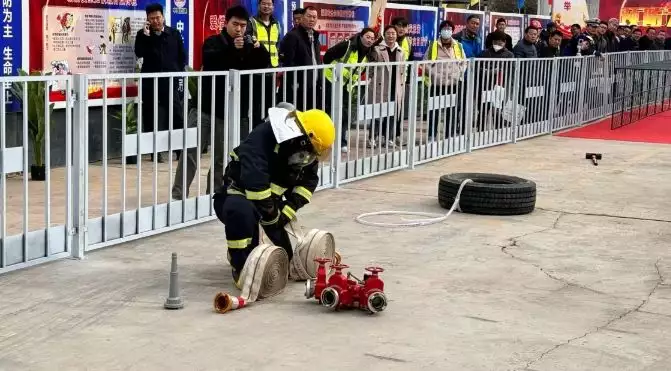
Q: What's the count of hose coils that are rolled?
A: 2